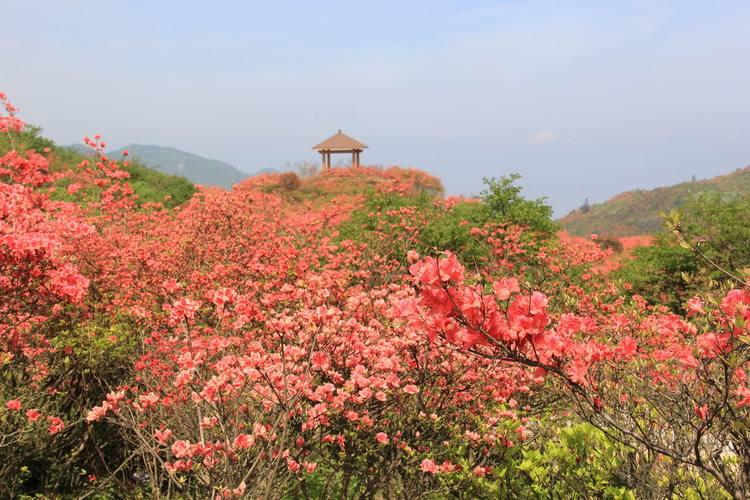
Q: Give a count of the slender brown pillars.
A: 4